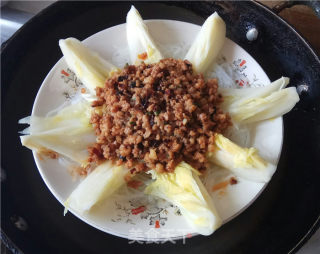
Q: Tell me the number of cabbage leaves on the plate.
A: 8